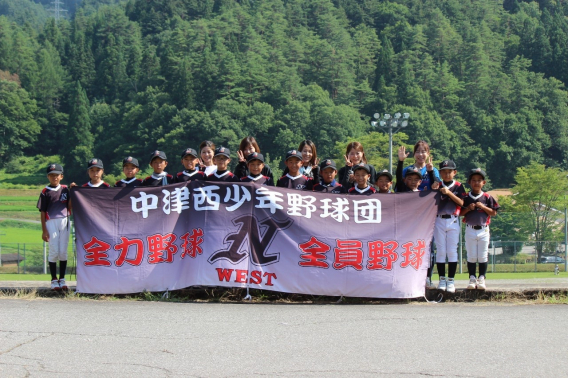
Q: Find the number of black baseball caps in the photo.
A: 14